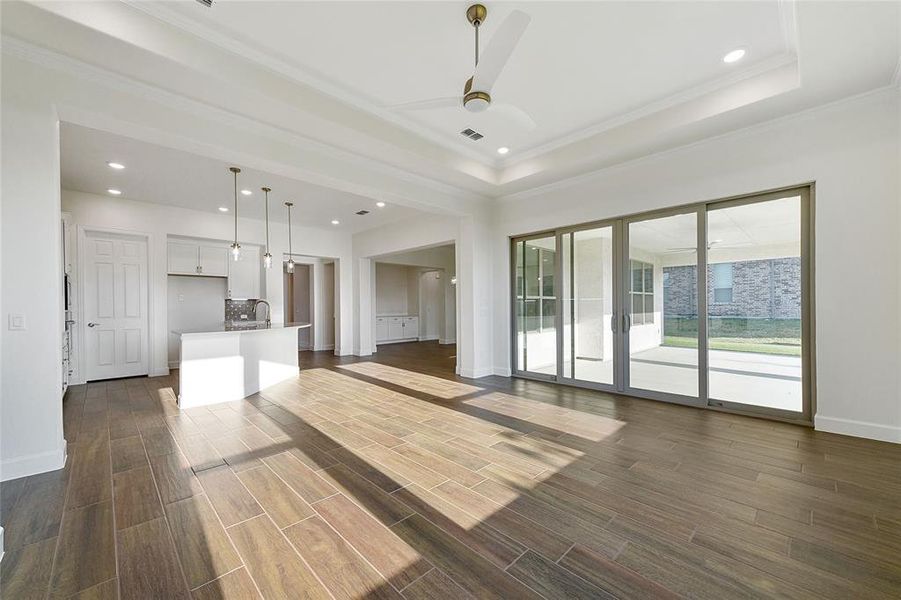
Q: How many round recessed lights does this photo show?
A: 8